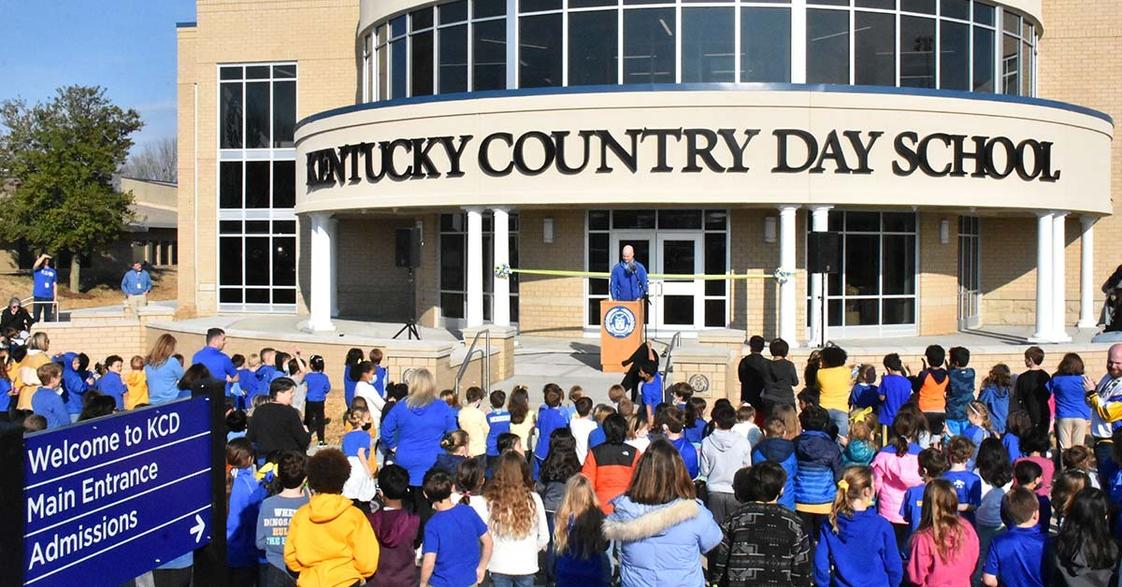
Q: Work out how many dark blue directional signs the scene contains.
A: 1